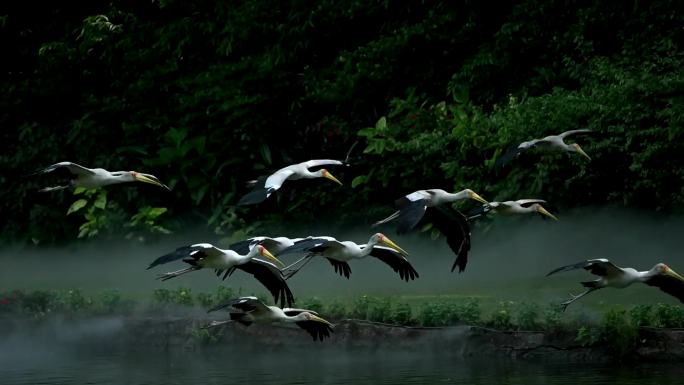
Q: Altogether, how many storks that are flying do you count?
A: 10